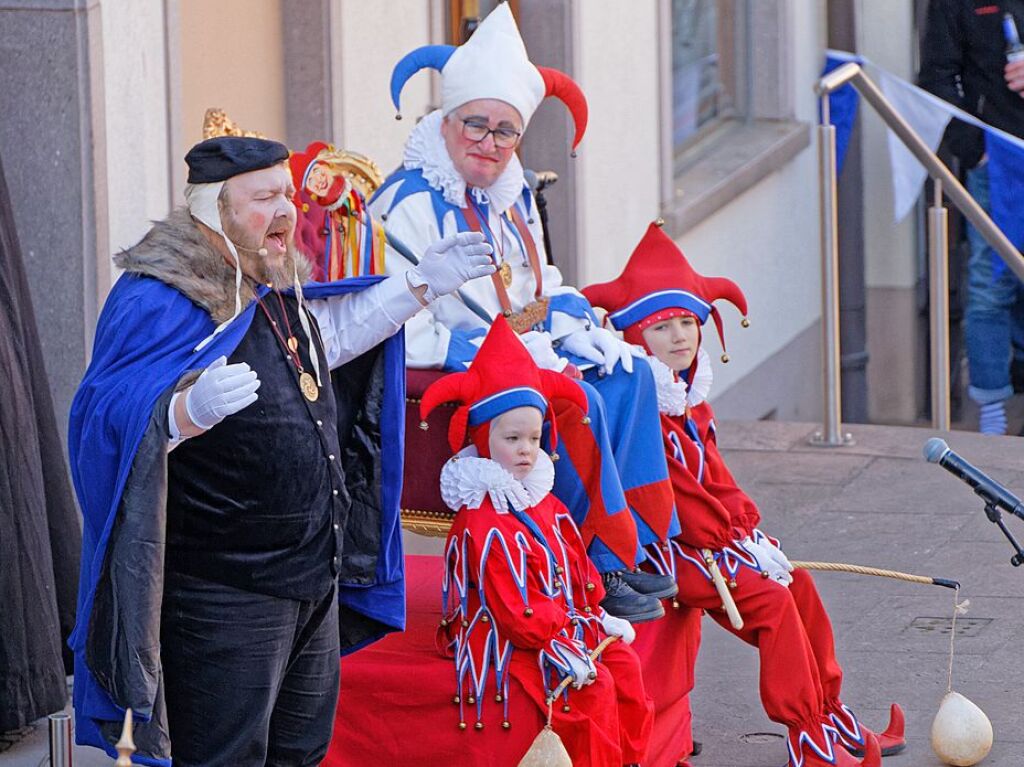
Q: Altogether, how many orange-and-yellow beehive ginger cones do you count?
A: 0